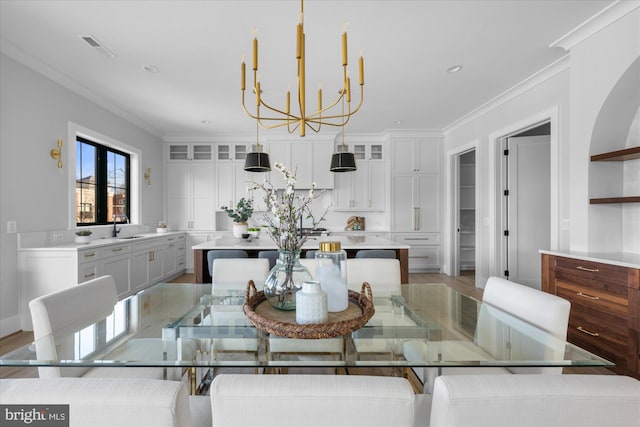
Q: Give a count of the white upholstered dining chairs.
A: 8